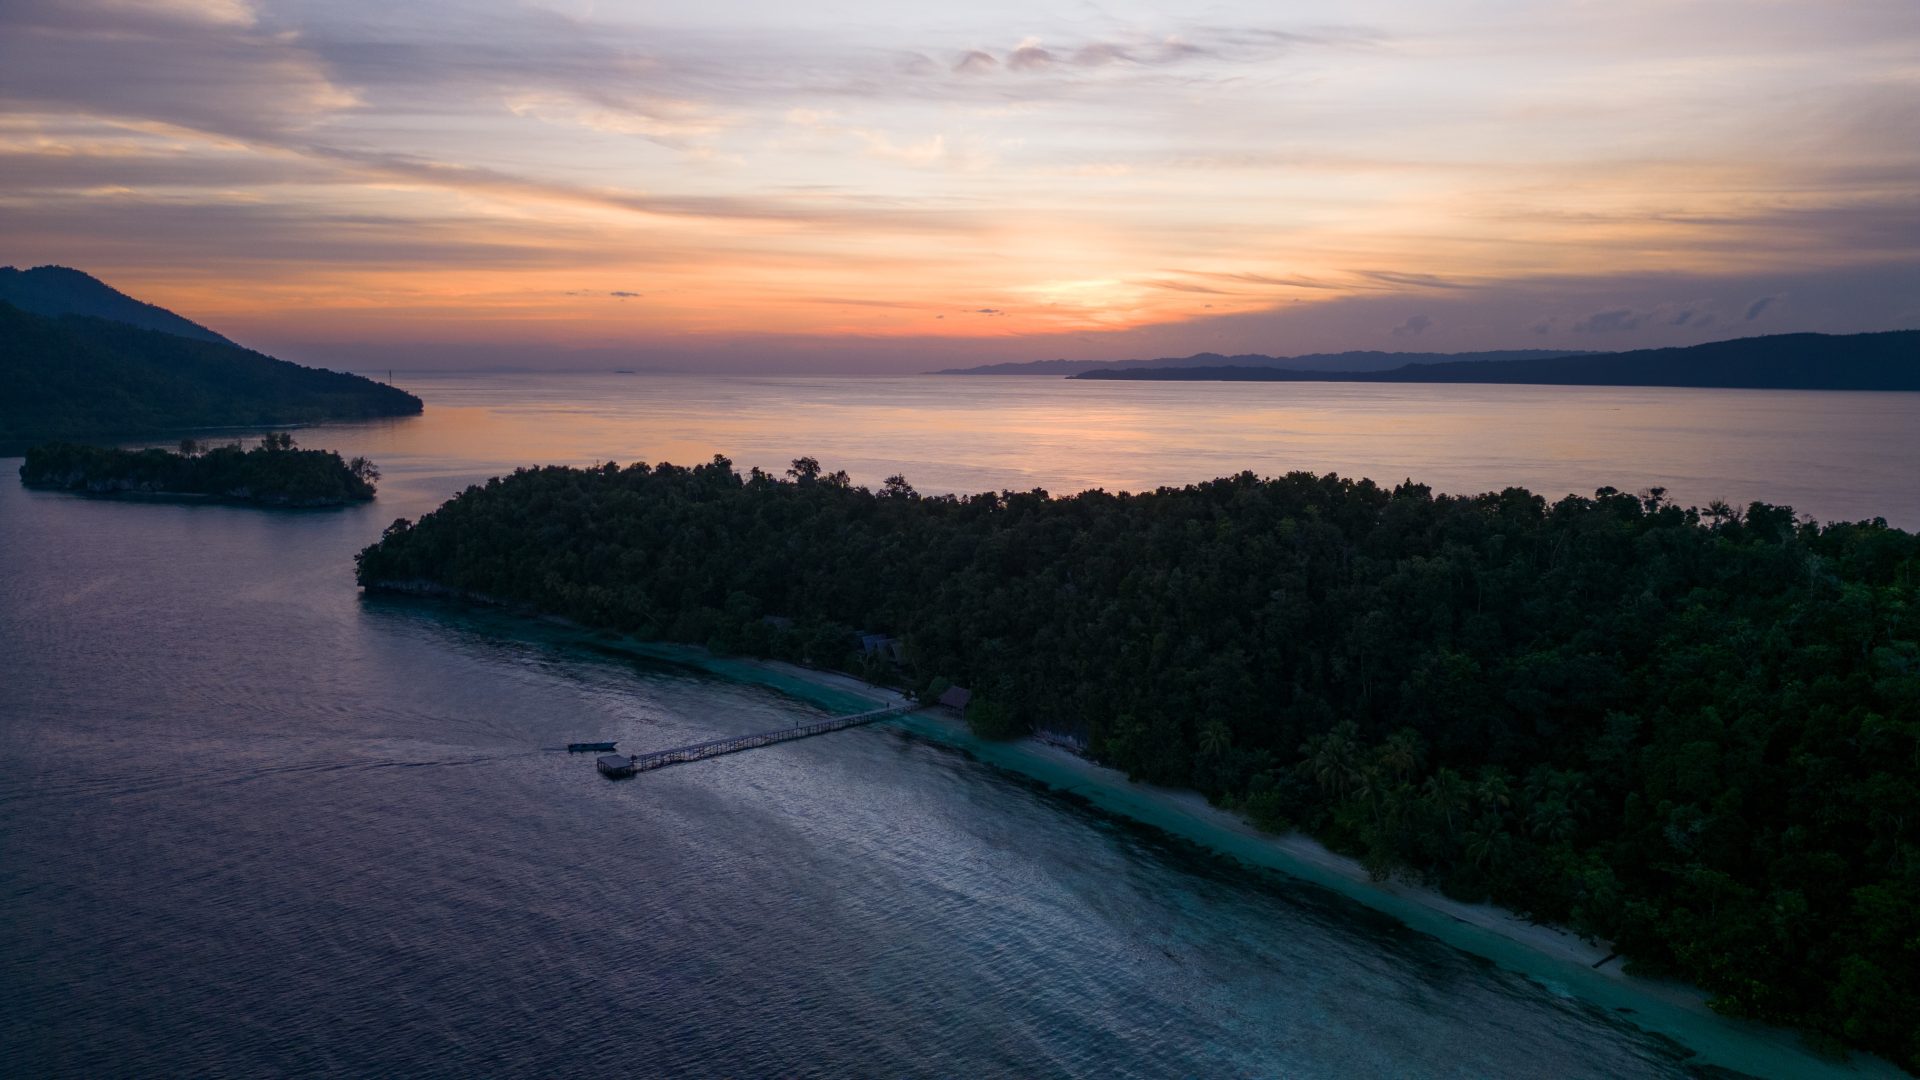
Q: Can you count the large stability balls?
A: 0